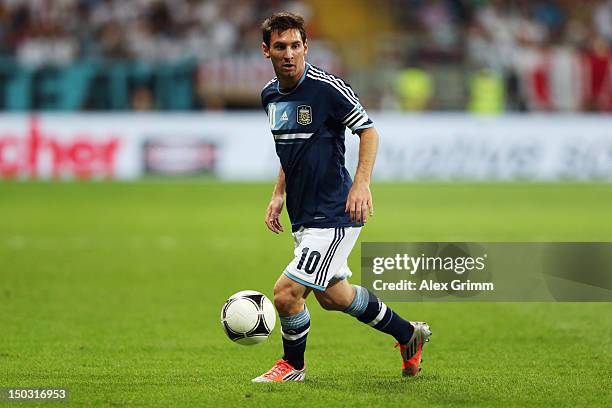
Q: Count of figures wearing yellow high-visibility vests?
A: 2